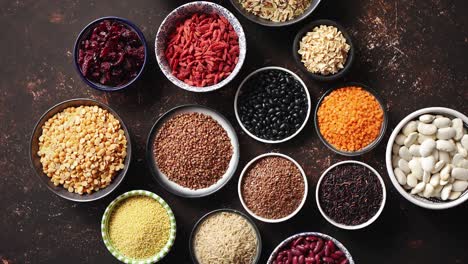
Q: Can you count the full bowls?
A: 10